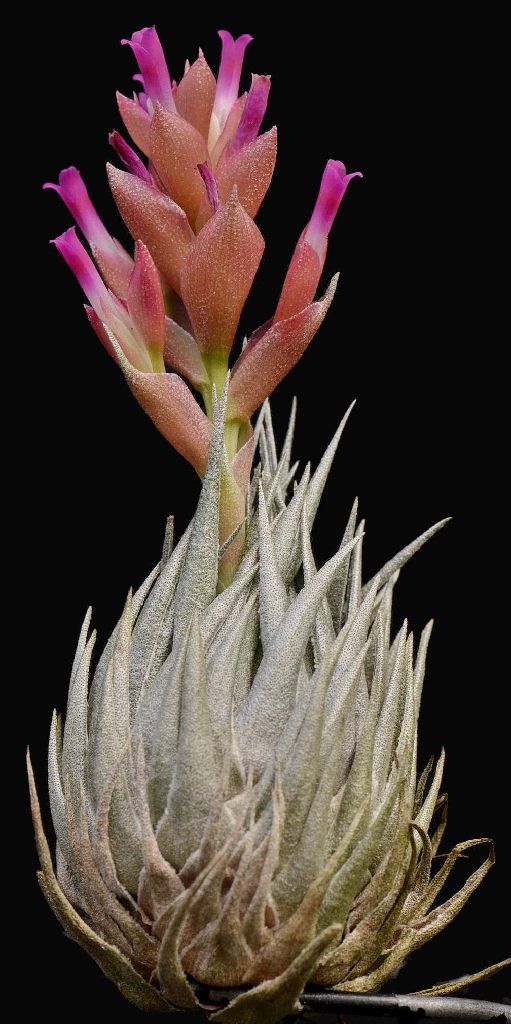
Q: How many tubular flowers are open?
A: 5